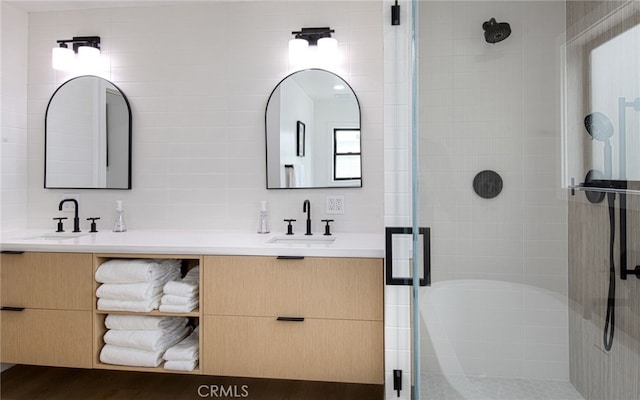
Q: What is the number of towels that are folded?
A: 11